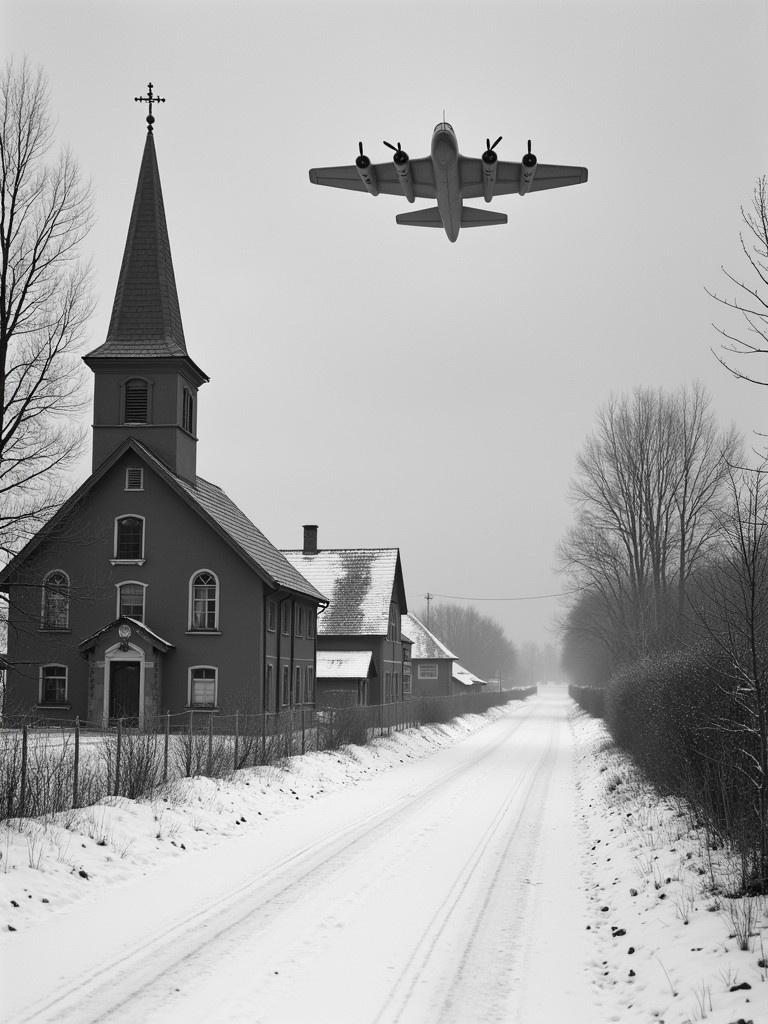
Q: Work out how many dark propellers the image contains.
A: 4